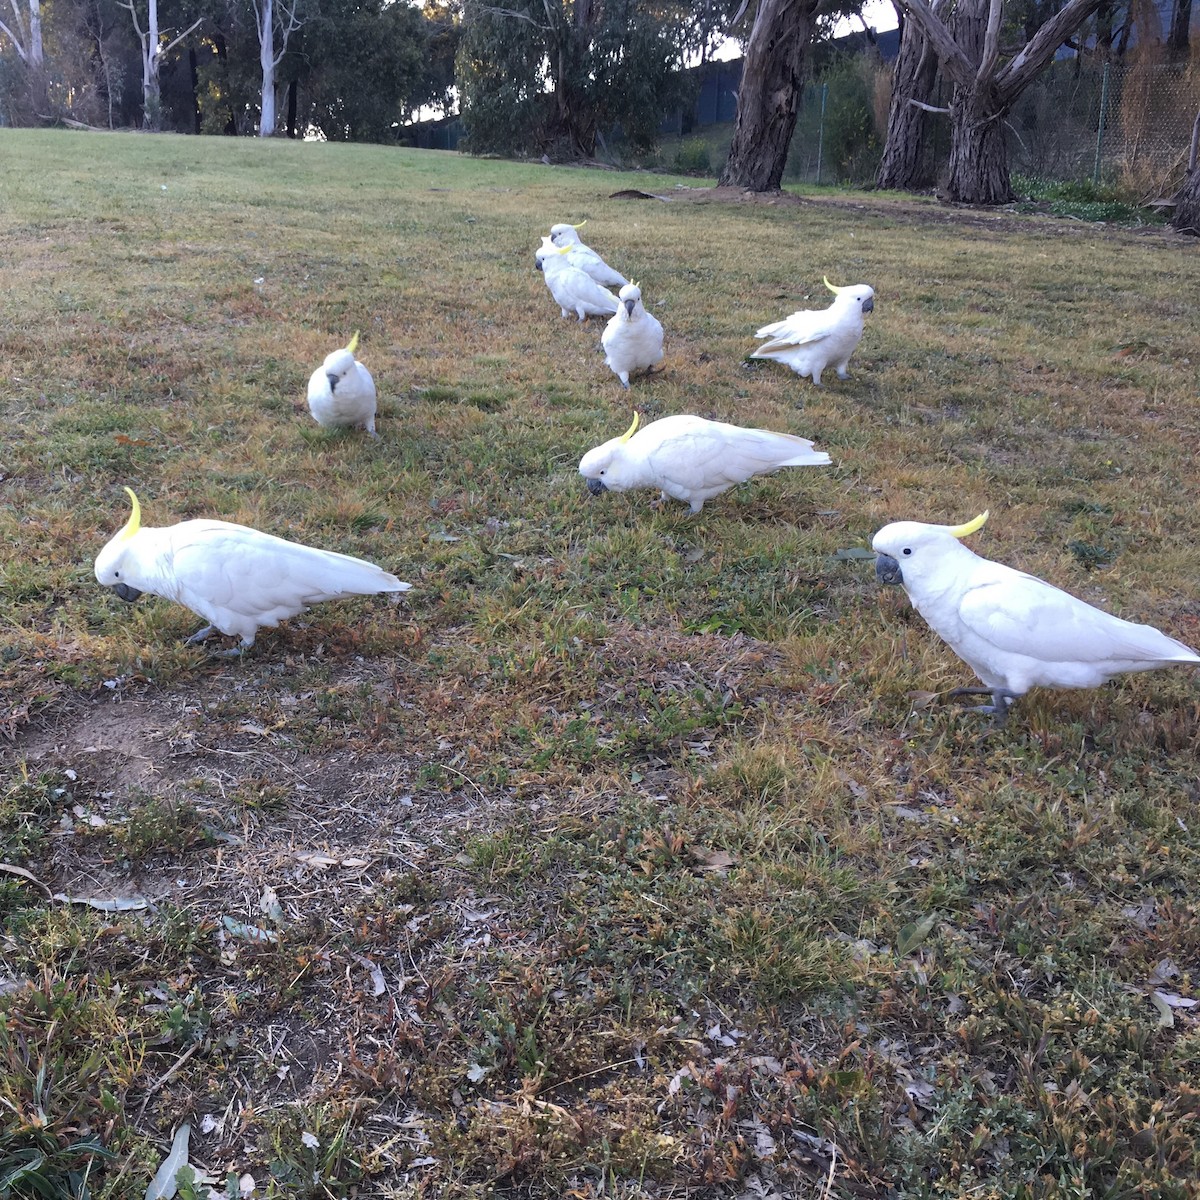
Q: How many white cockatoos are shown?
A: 8